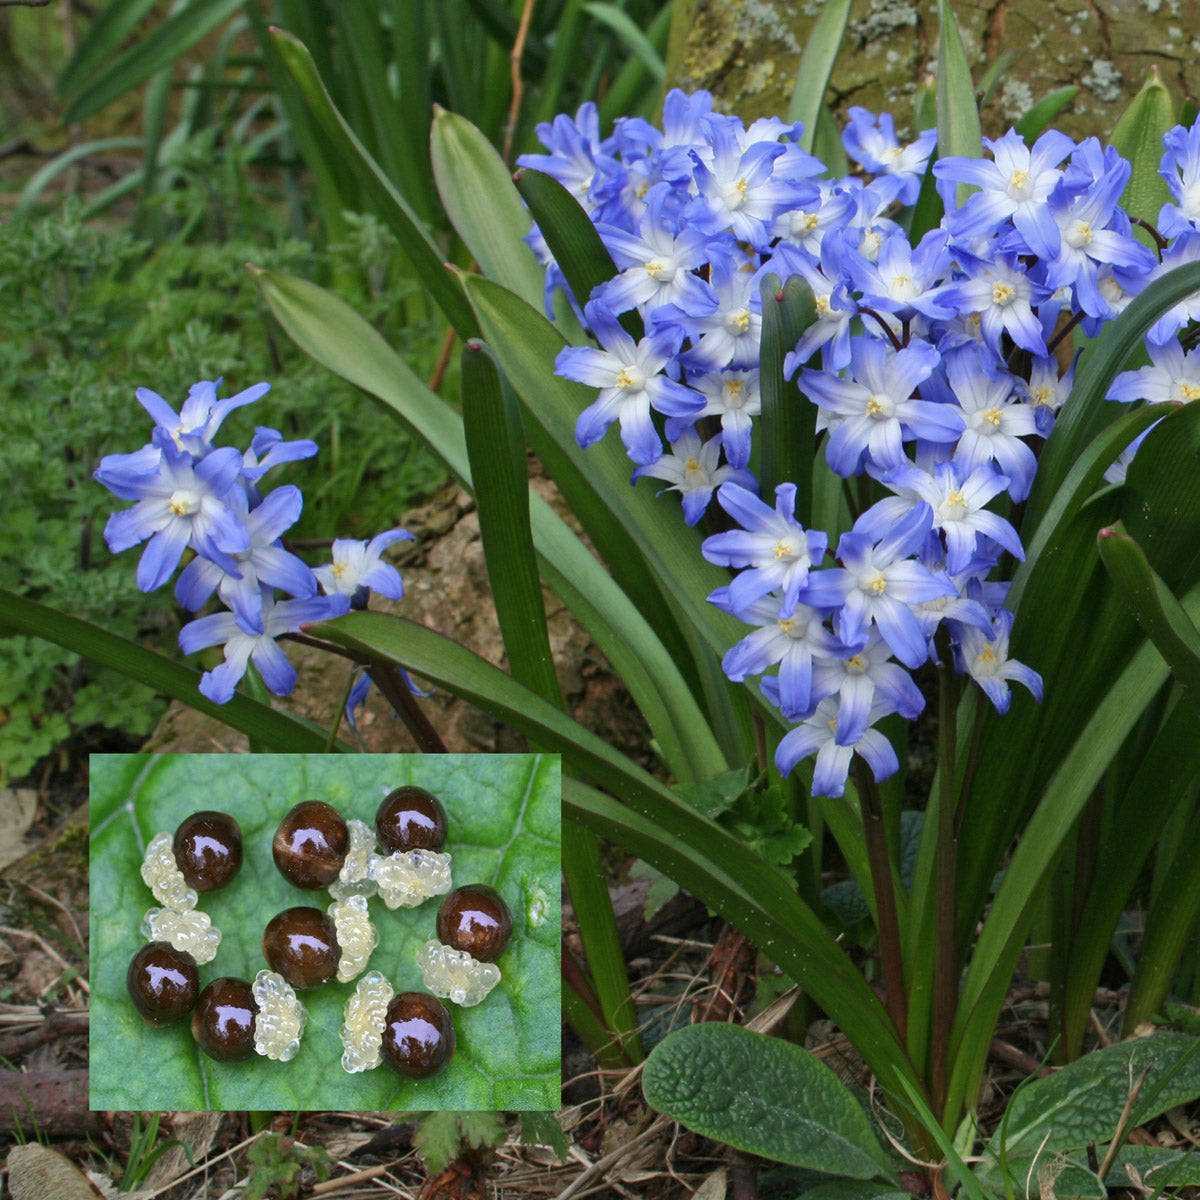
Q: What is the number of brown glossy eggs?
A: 8